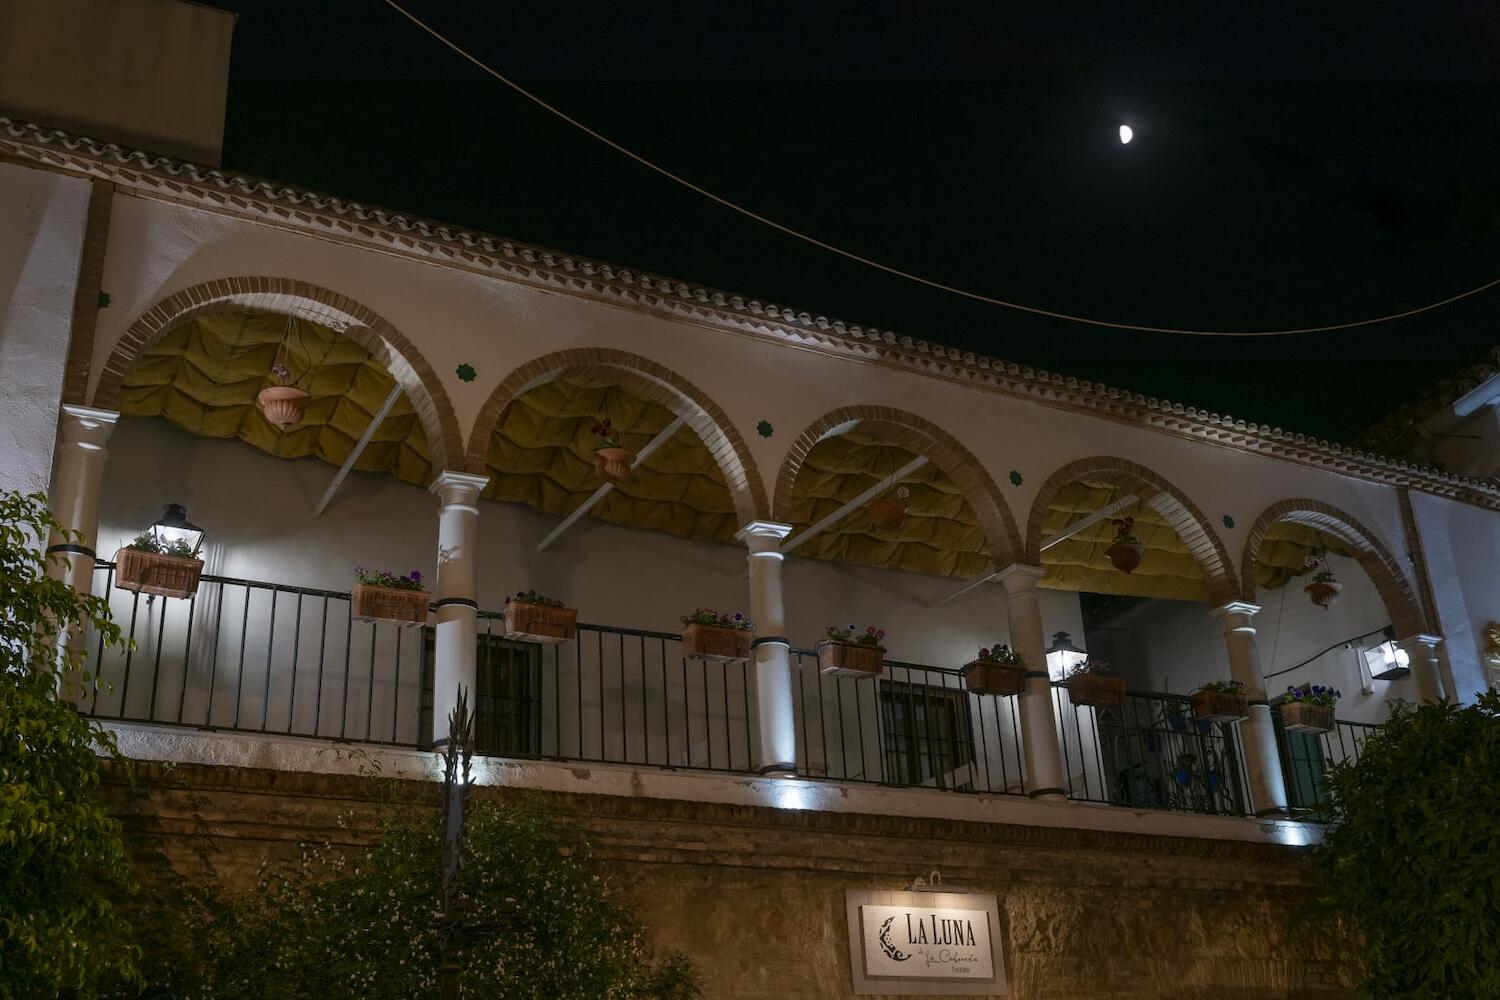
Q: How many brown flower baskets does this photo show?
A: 14